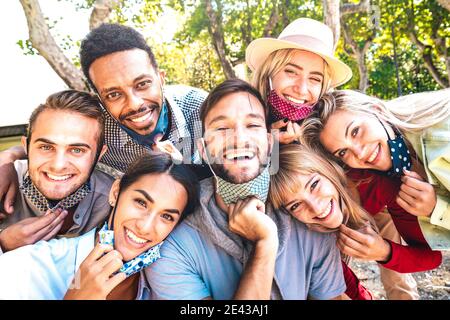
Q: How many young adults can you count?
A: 7